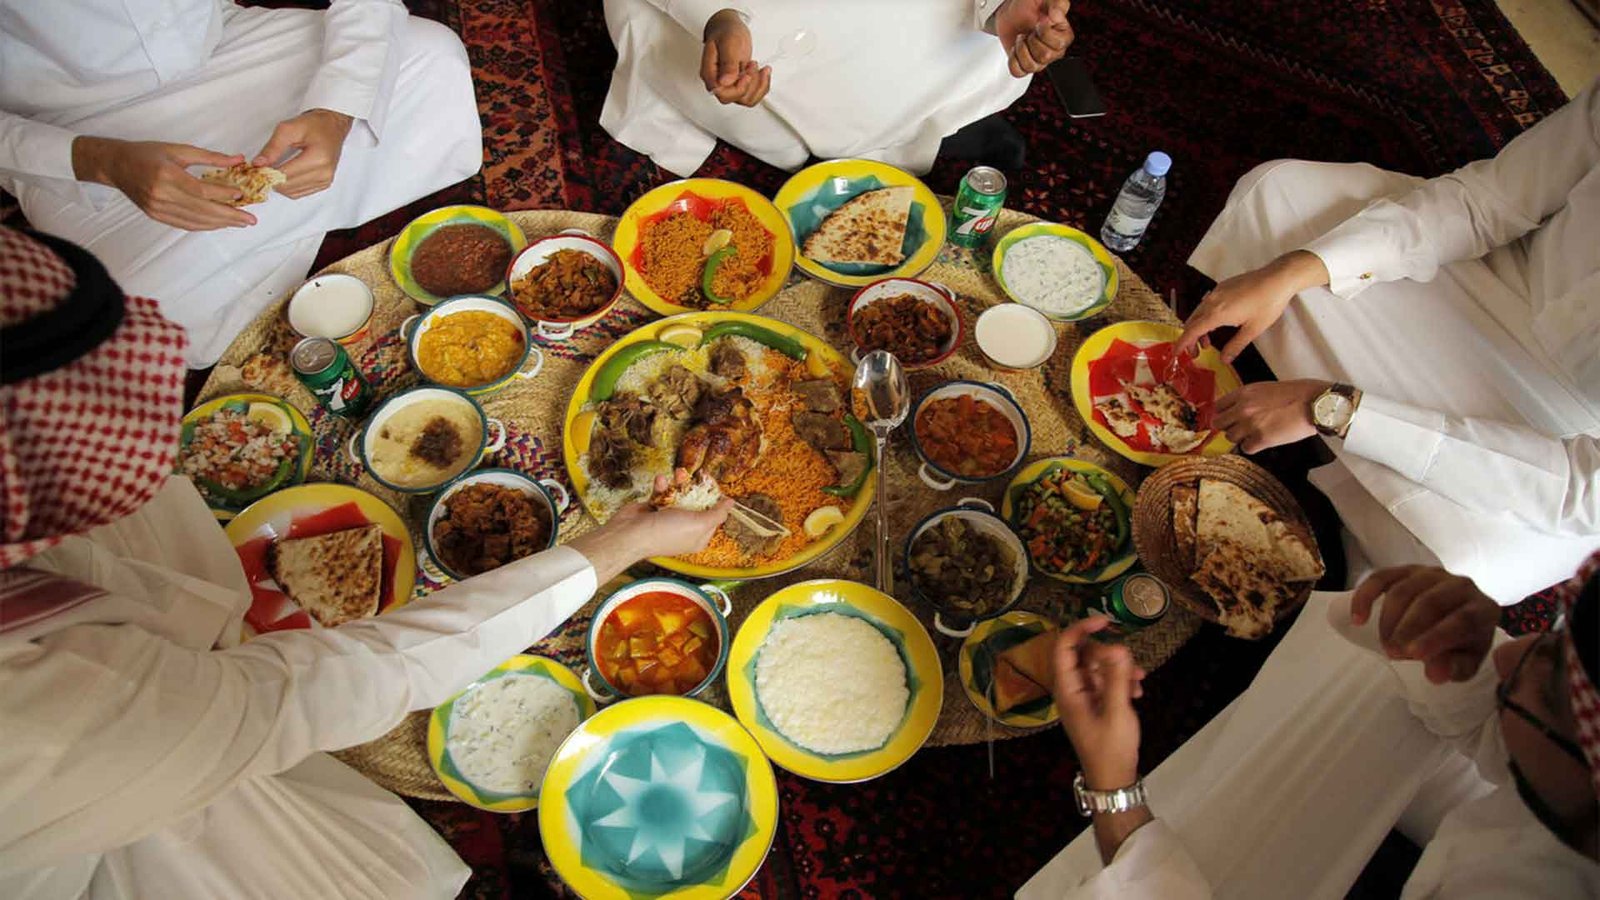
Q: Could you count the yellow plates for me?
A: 13